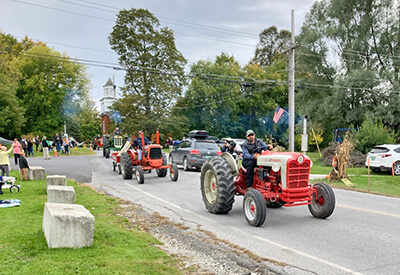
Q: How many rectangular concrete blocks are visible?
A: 4